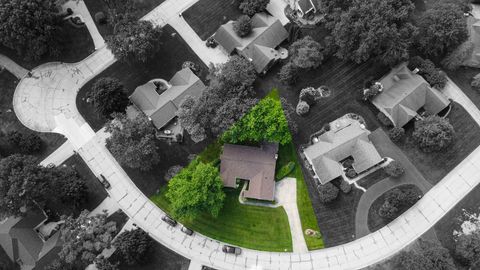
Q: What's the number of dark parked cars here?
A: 4